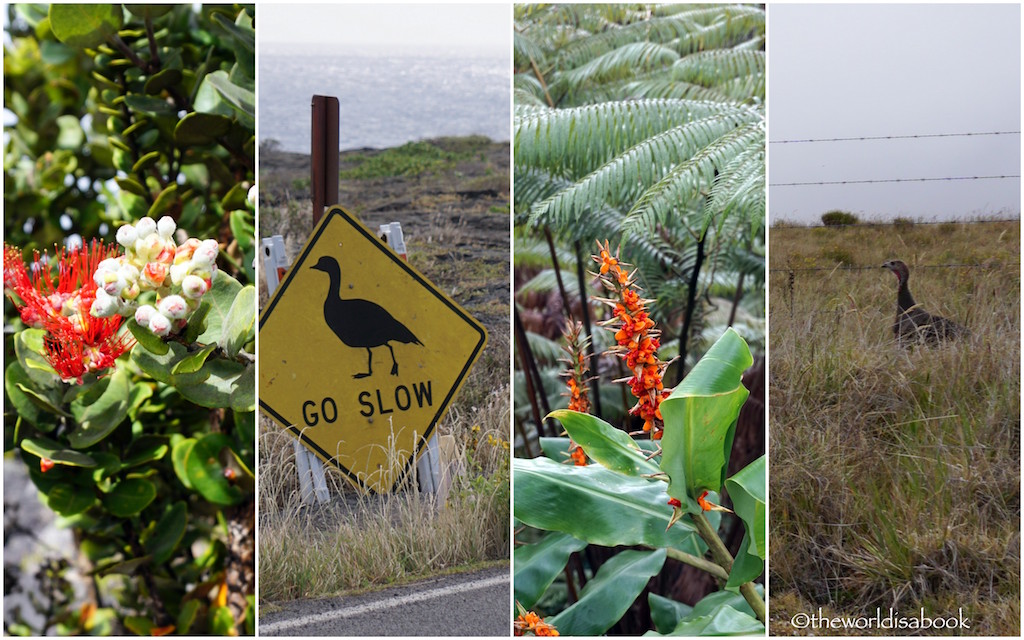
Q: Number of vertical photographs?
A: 4